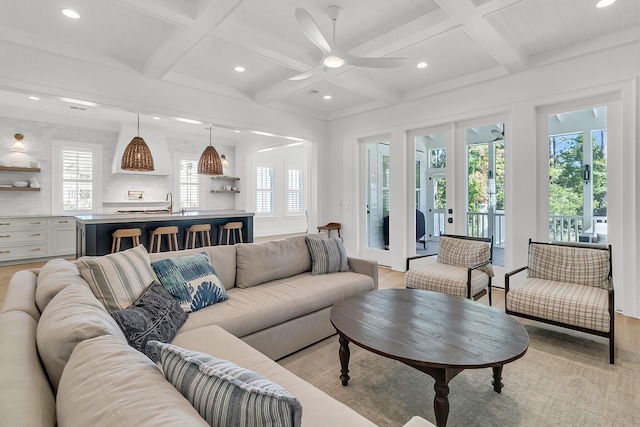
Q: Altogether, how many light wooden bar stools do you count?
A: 4